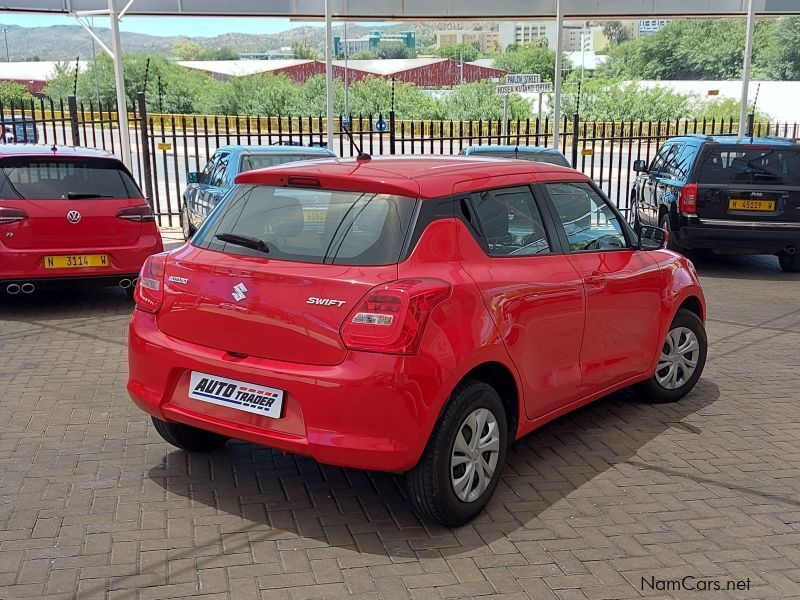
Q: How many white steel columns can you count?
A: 4